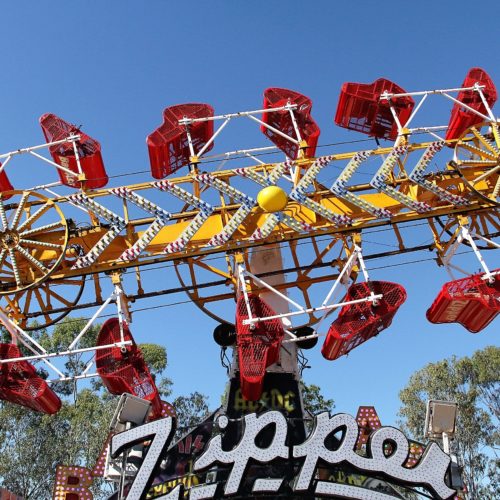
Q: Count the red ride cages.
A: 11